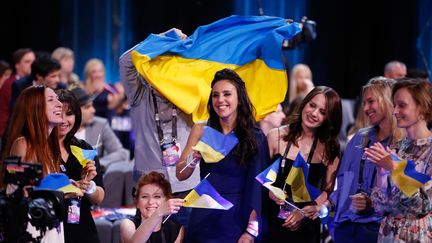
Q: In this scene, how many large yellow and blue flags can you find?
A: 1